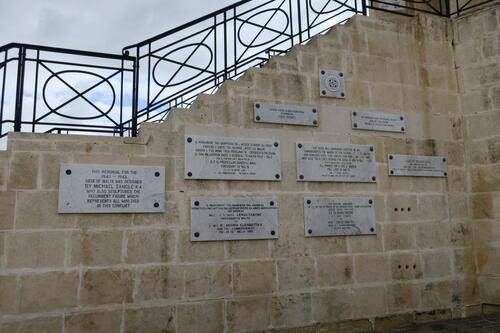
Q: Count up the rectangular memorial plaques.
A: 8